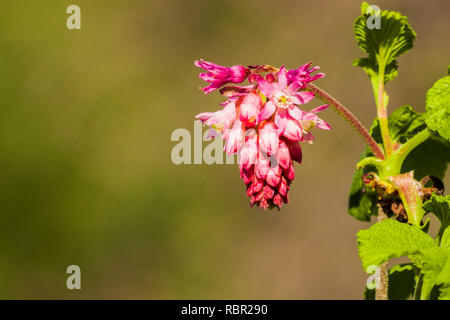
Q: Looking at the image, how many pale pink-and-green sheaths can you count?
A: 1